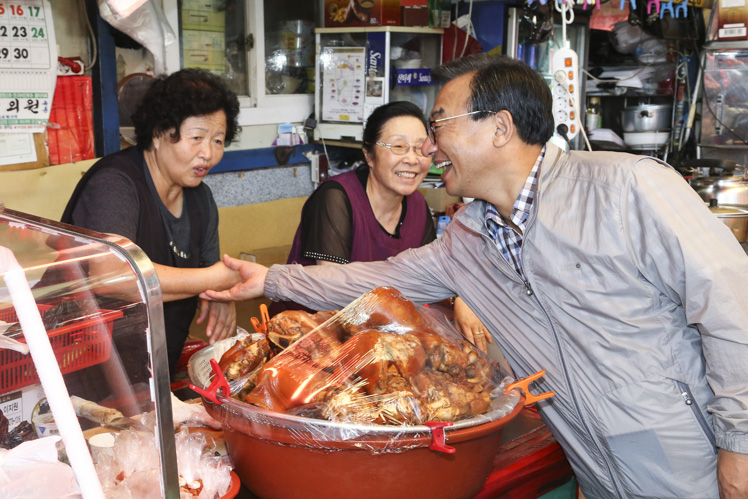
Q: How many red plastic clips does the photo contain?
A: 2